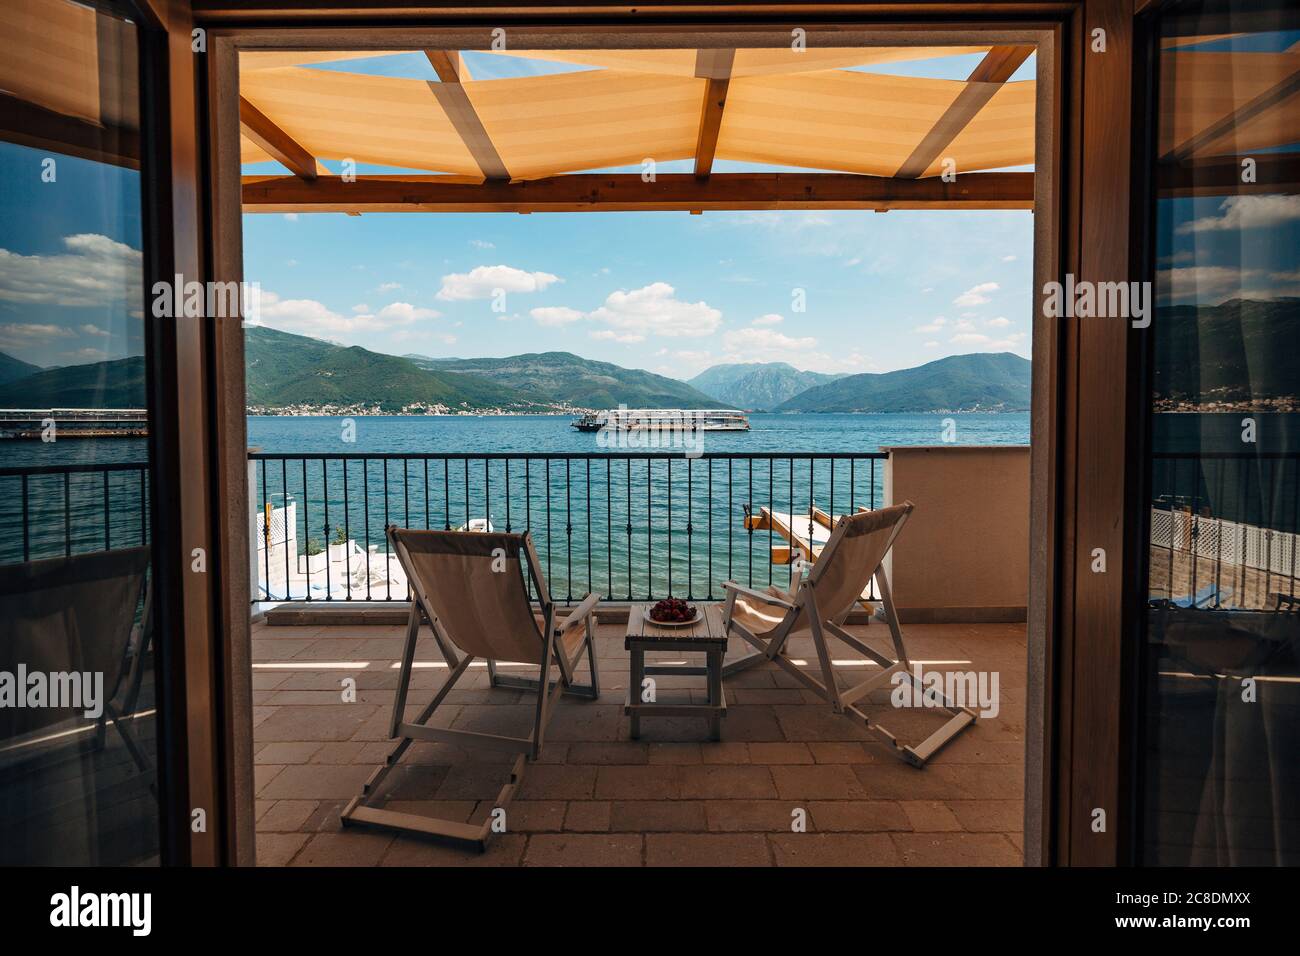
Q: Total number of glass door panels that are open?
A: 2